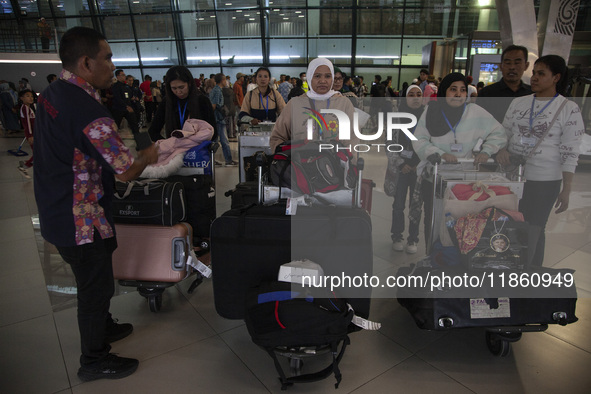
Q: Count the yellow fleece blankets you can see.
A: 0